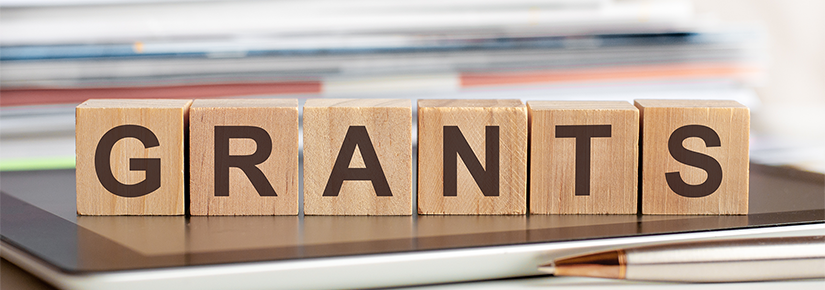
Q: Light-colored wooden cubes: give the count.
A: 6